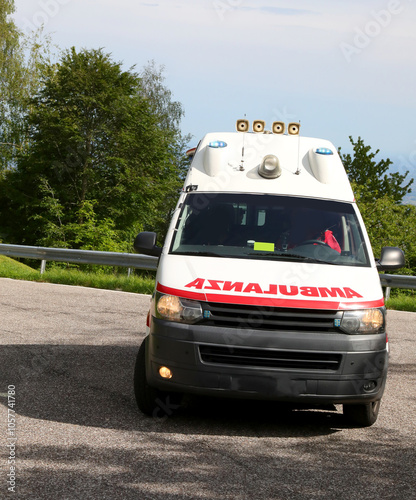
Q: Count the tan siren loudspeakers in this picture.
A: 4